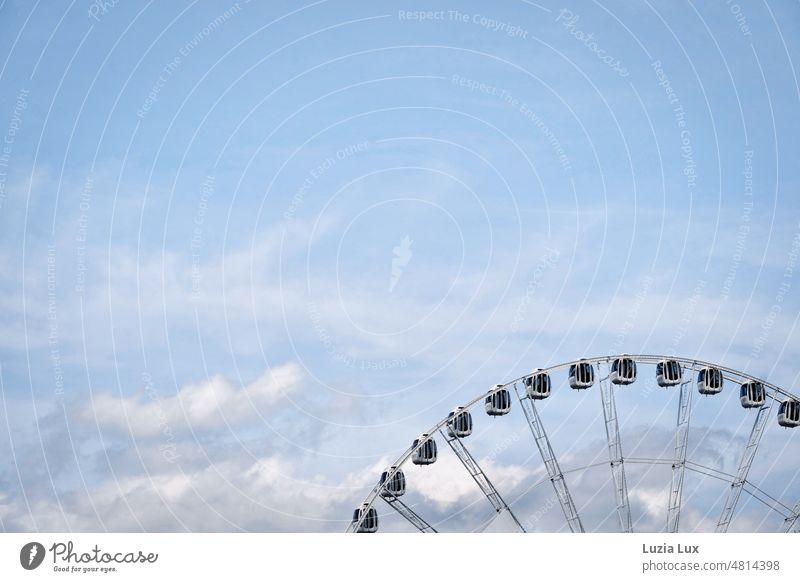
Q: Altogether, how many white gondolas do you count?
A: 12